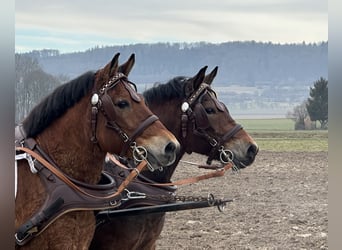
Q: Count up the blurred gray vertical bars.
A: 2